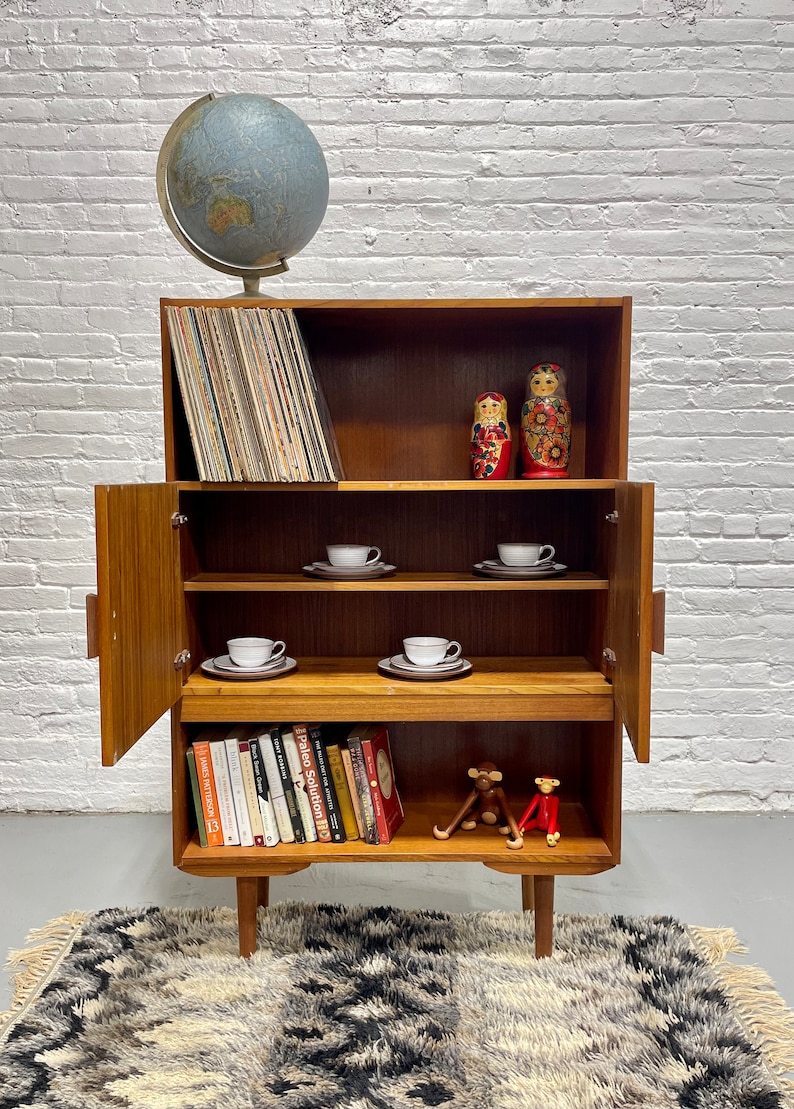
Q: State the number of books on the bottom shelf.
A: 15